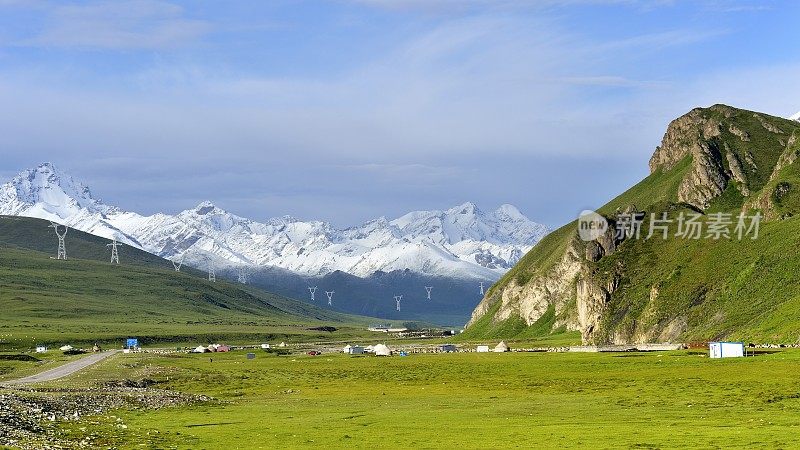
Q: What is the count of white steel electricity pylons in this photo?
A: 10